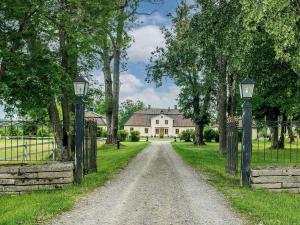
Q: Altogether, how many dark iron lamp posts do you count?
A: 2